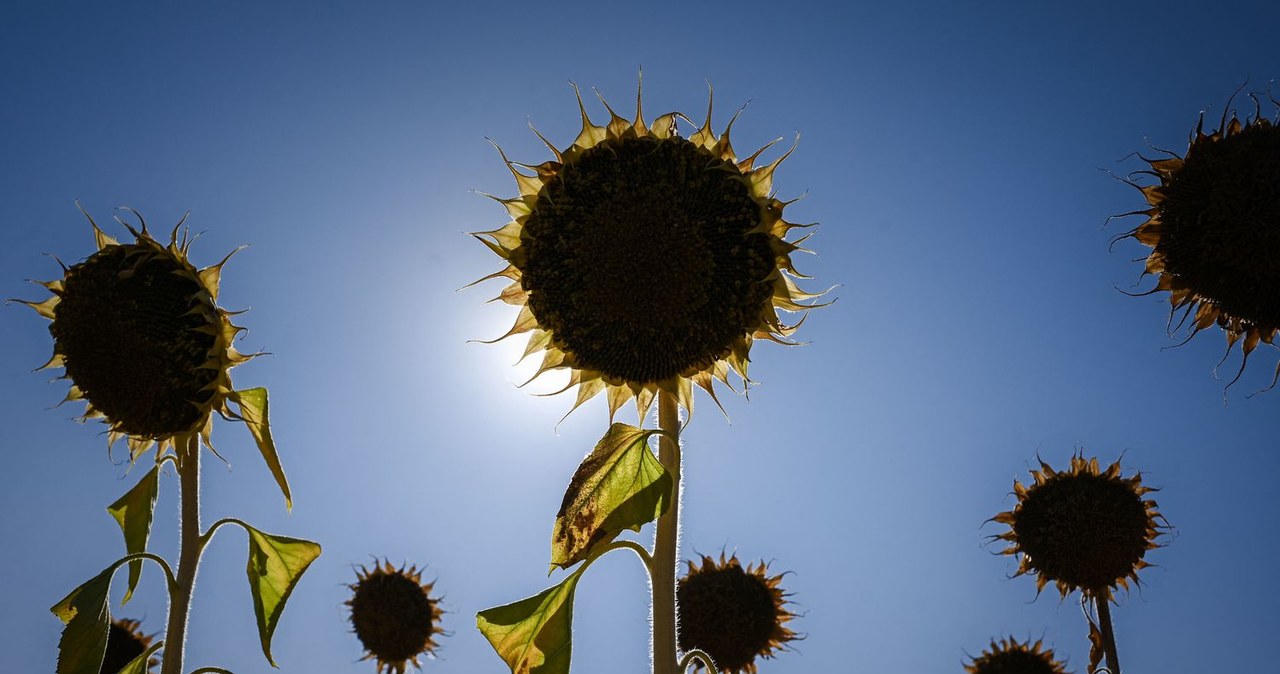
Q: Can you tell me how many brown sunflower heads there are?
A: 8